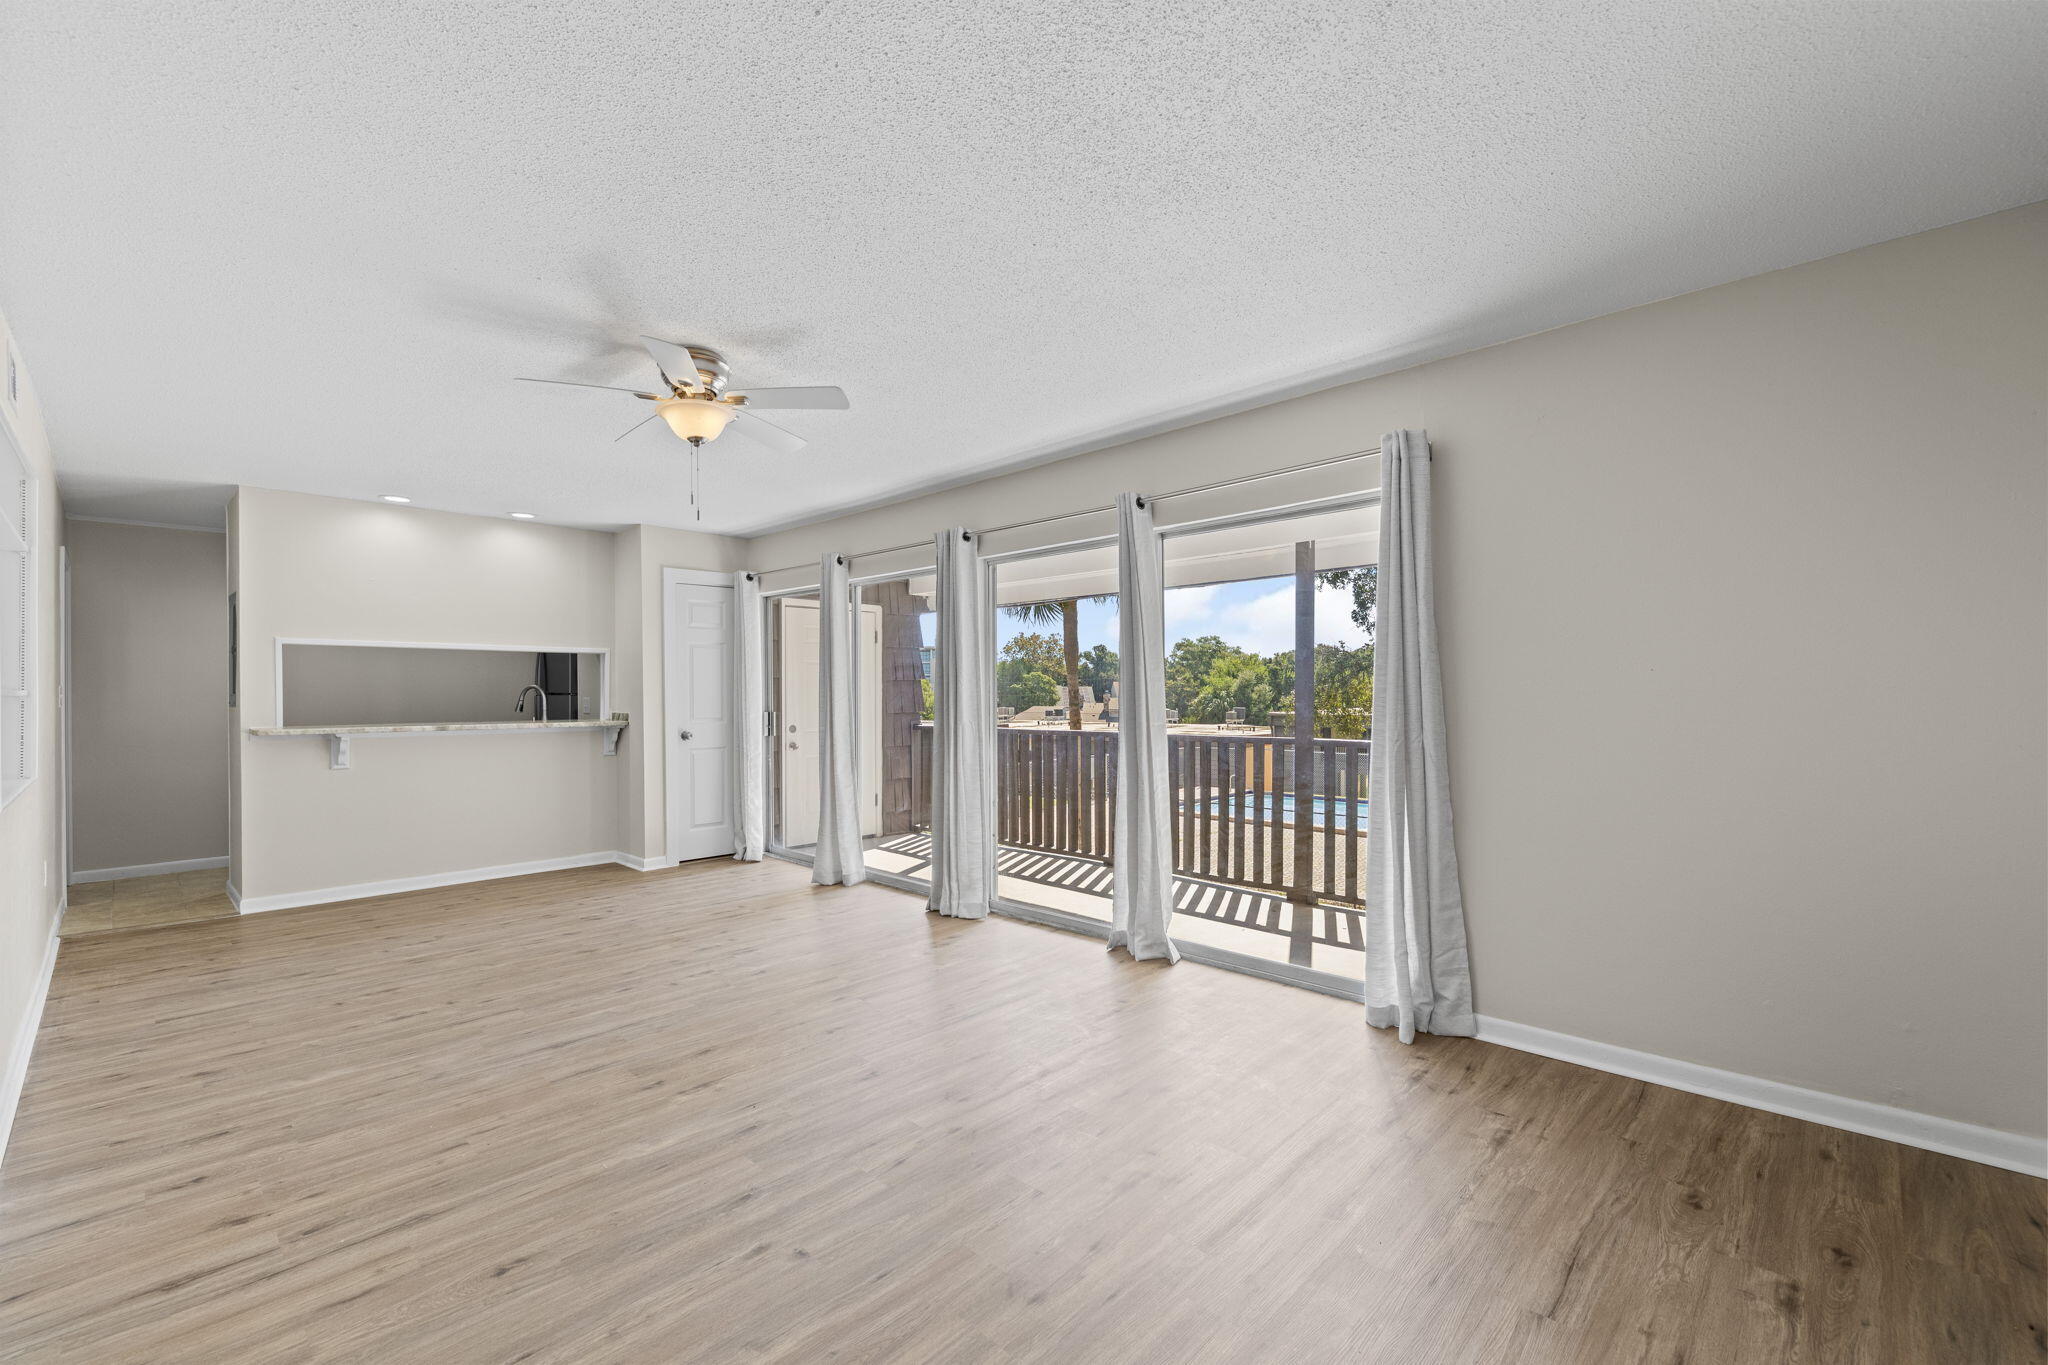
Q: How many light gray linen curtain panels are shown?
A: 5